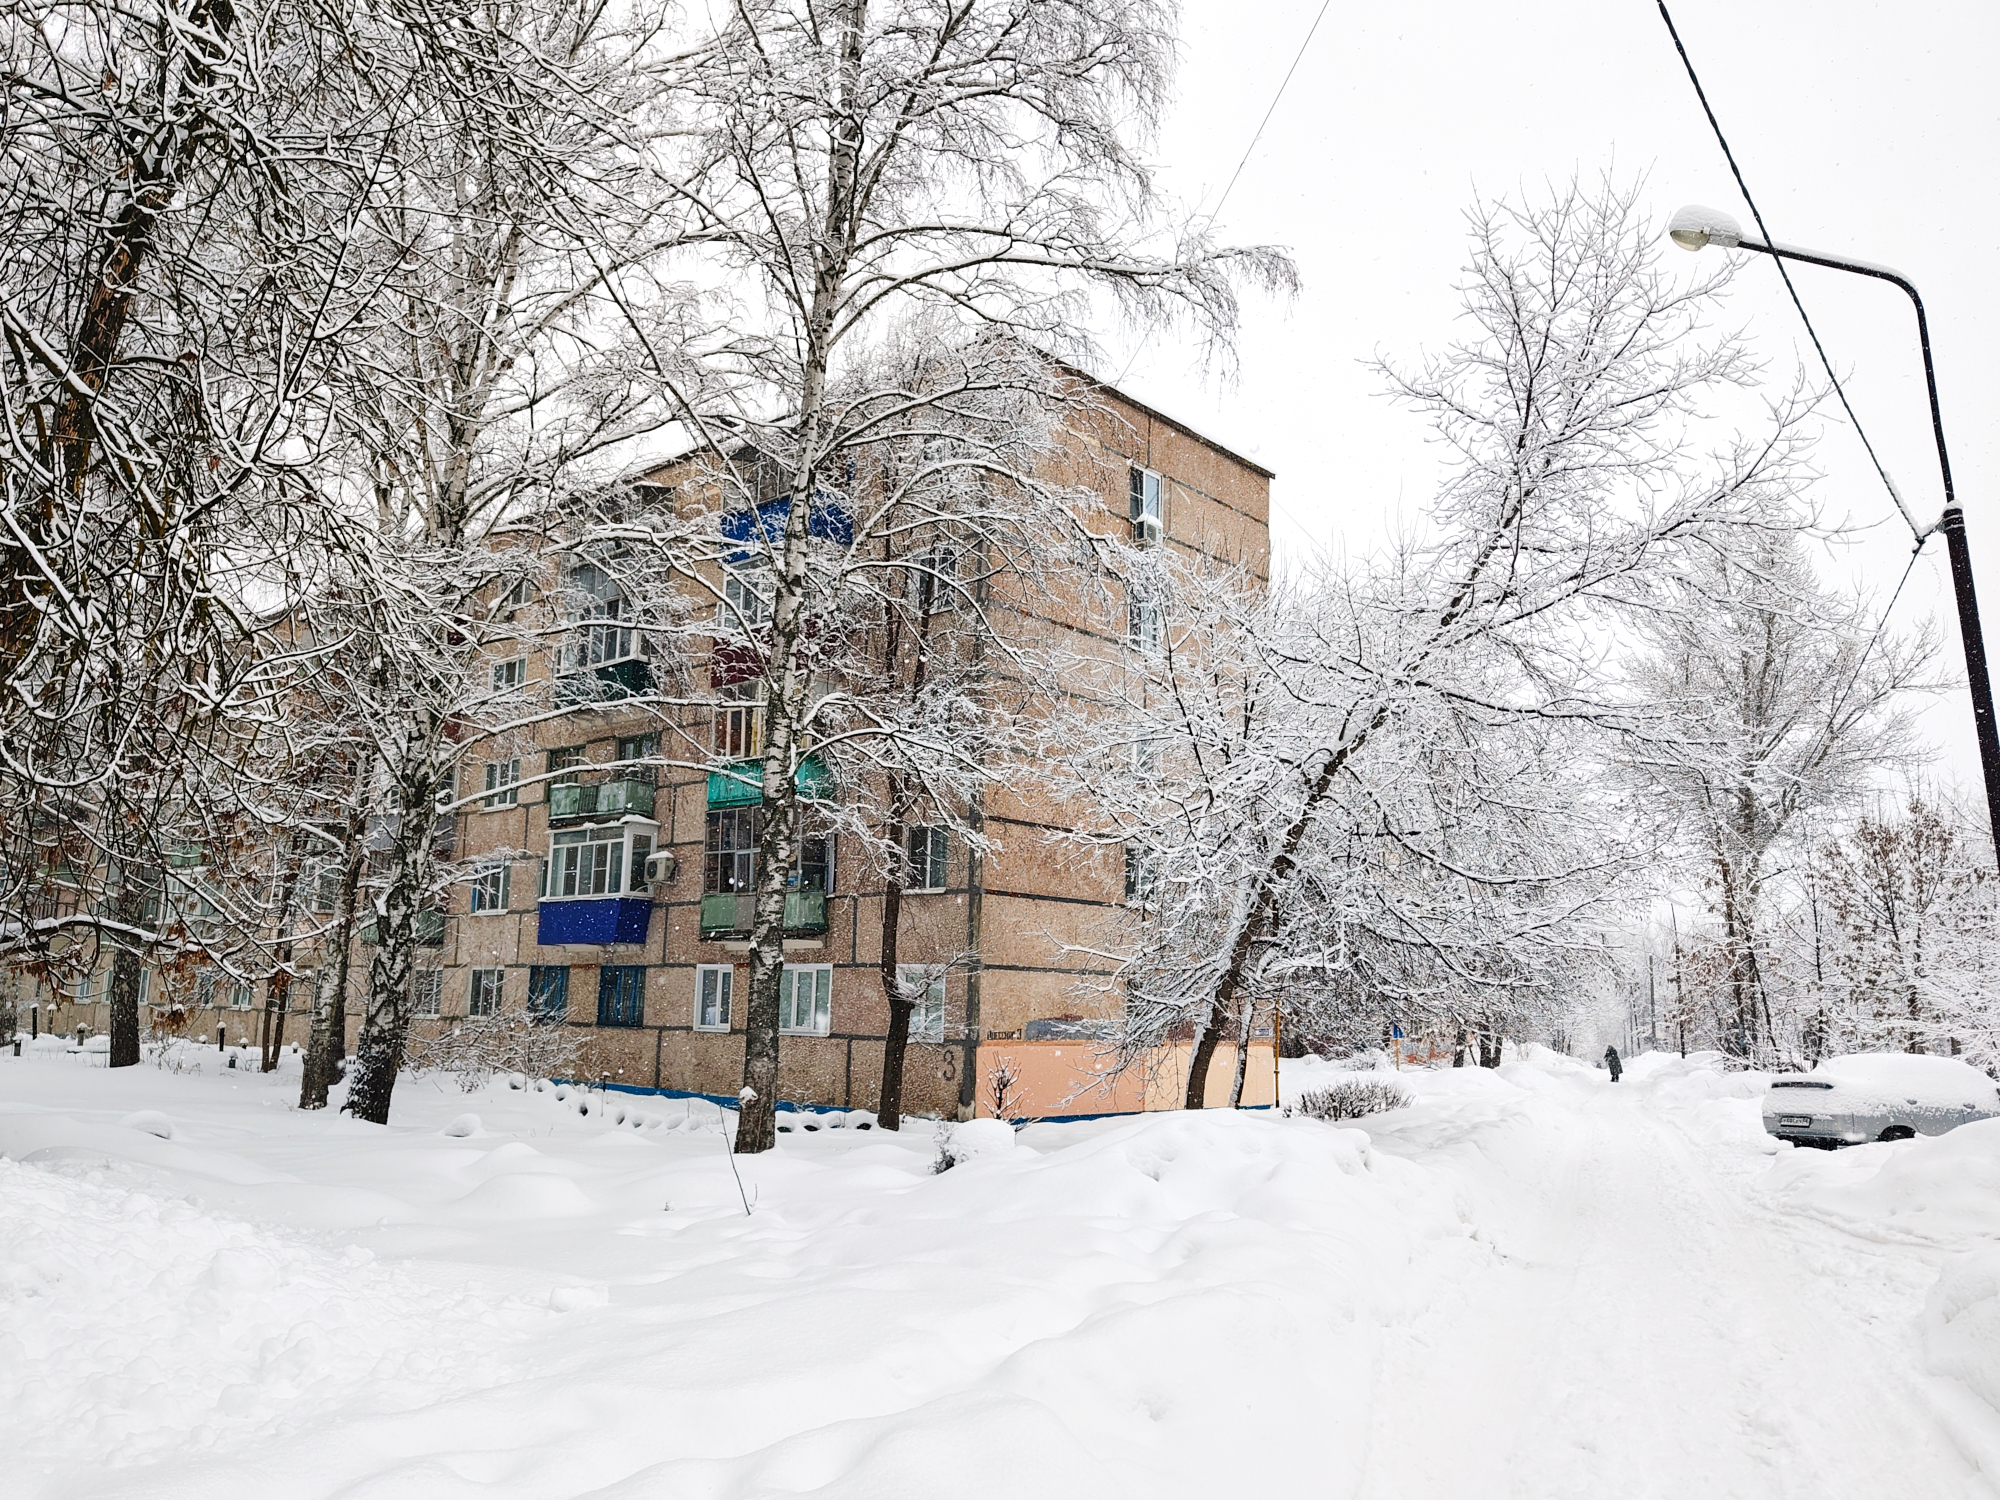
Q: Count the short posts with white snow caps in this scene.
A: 9